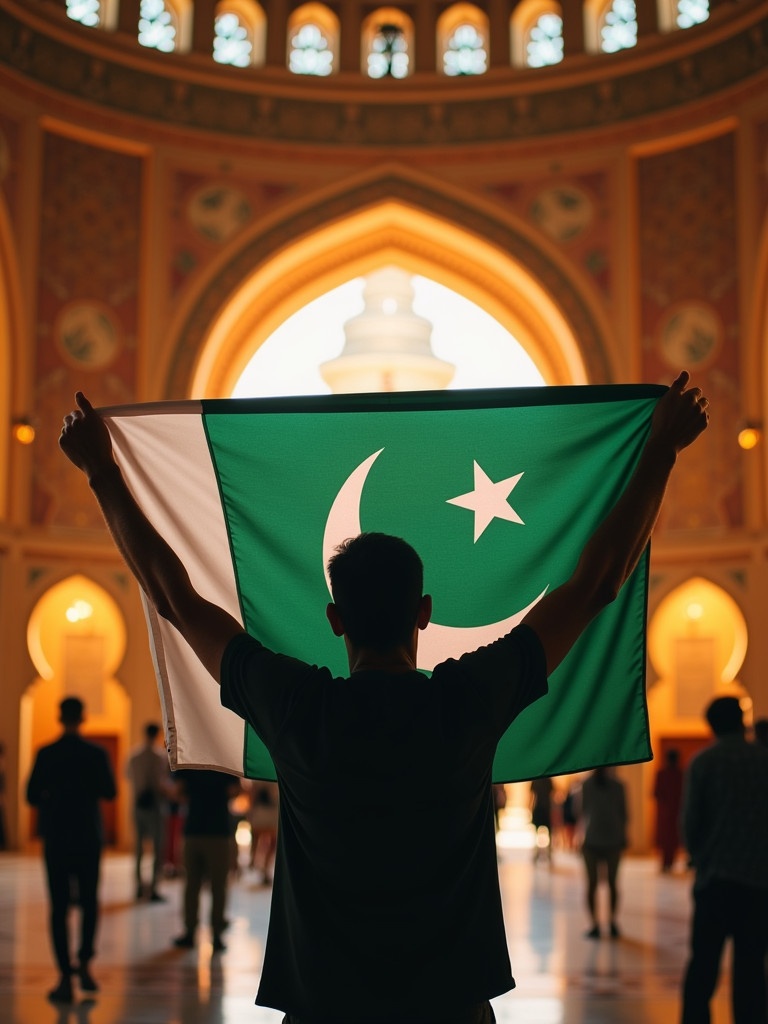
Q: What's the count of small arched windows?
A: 9